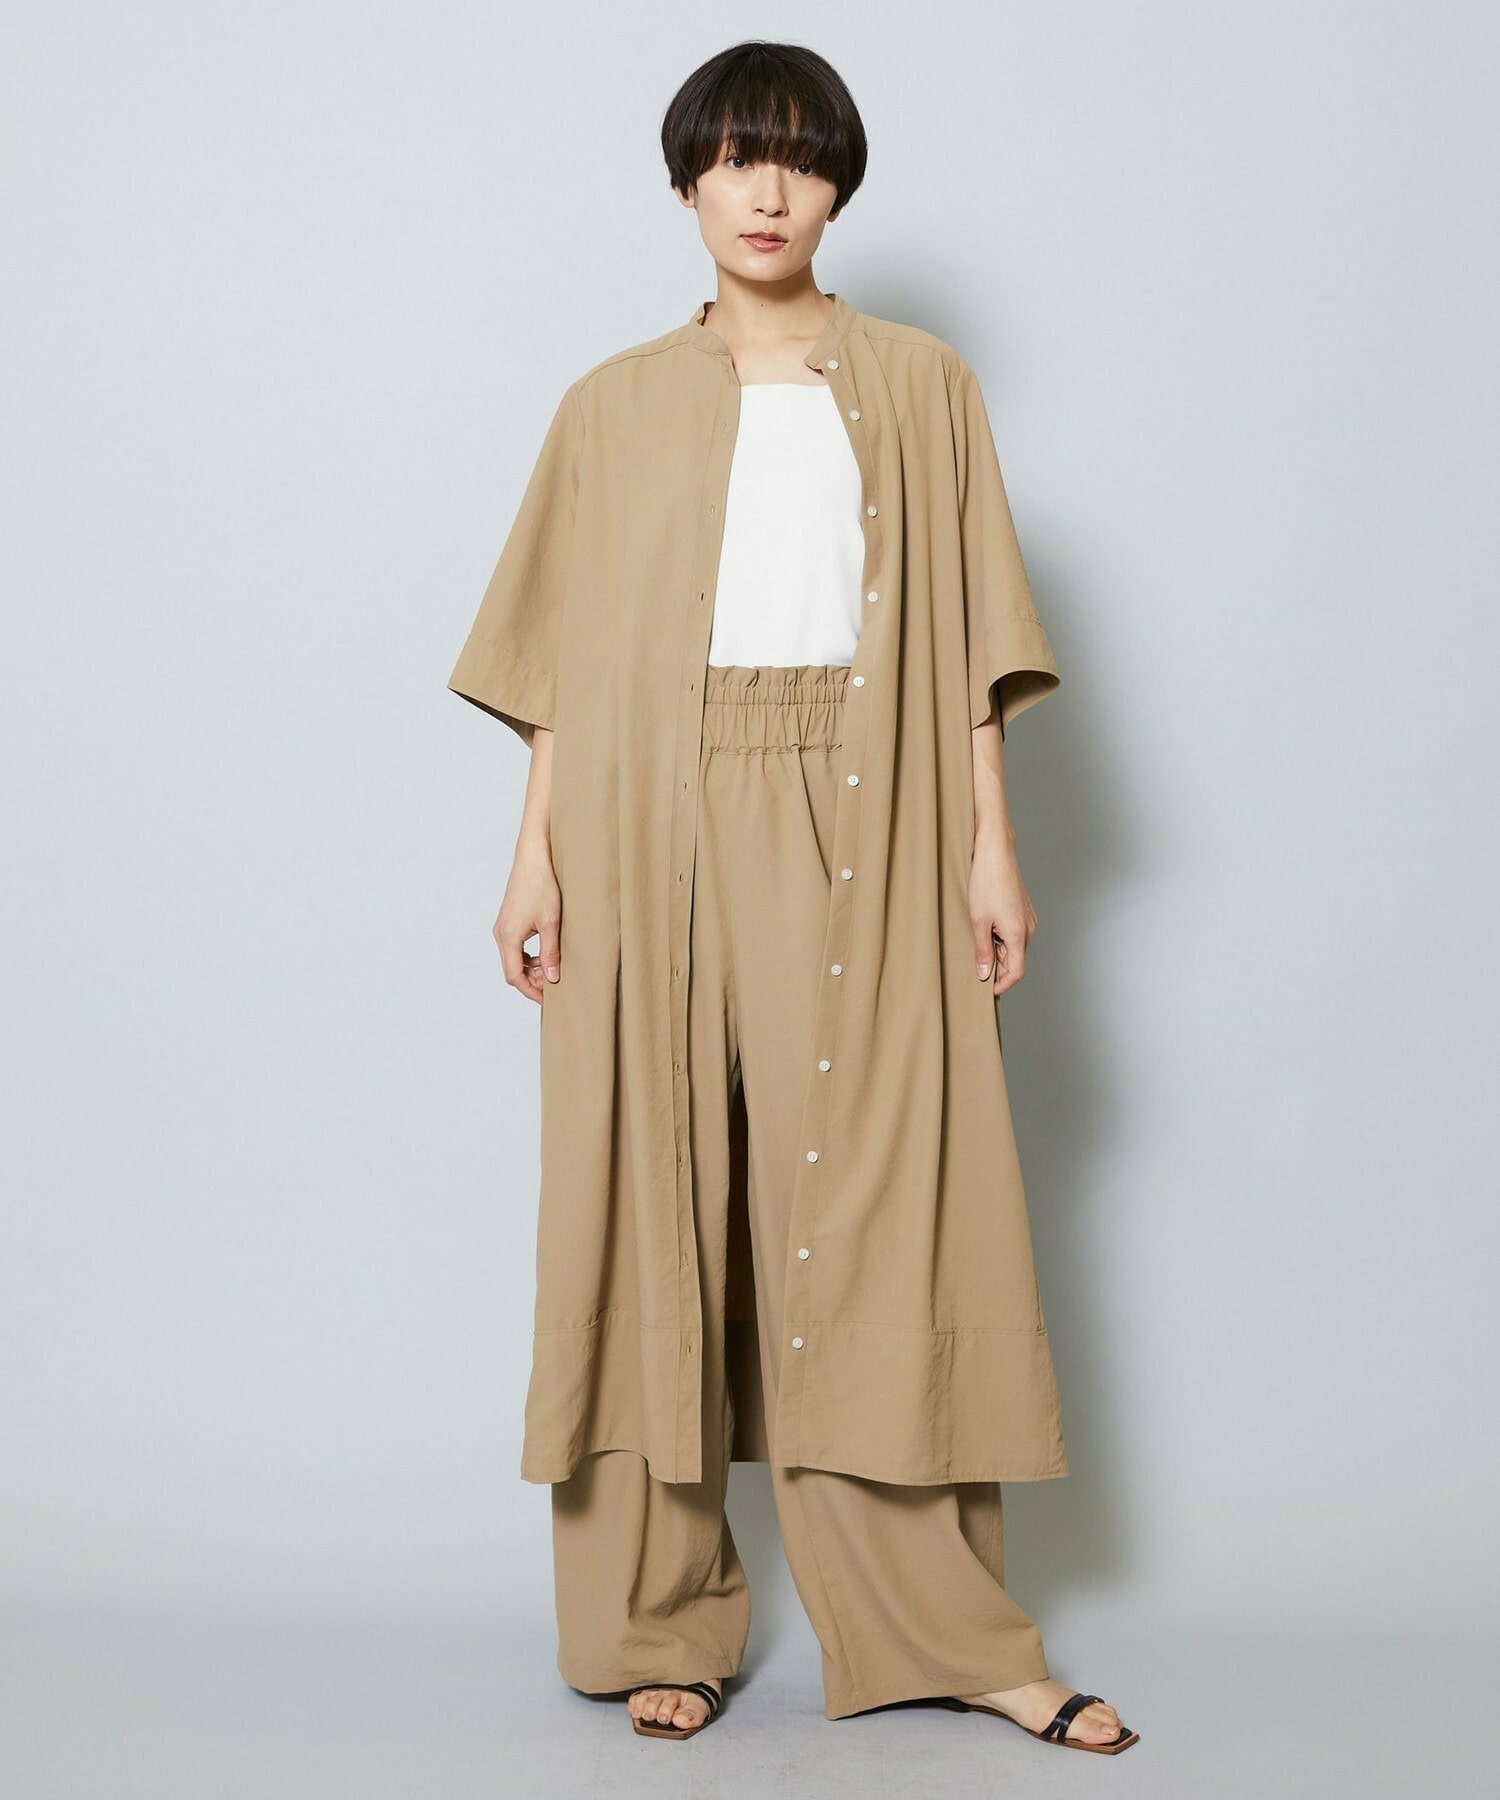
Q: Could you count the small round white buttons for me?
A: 12